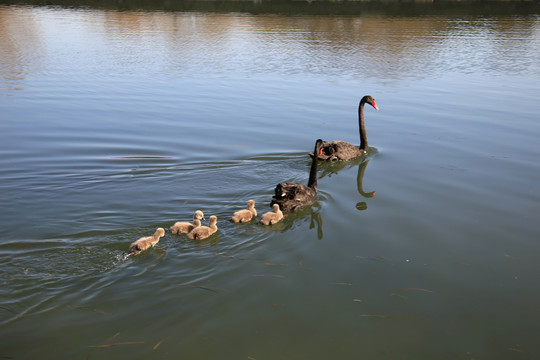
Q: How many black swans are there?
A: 2